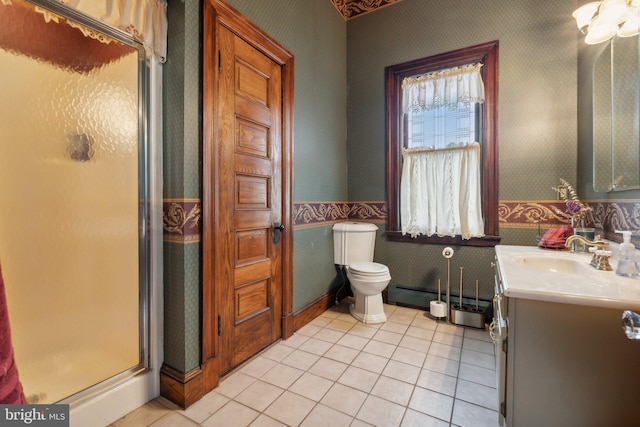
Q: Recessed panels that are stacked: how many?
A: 5